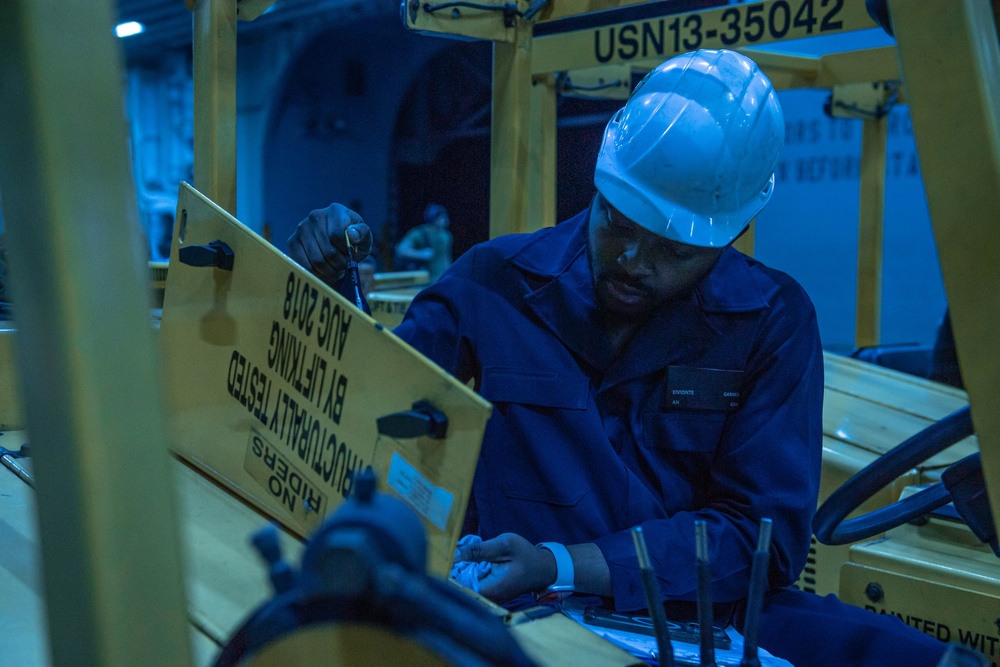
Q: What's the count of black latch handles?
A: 2